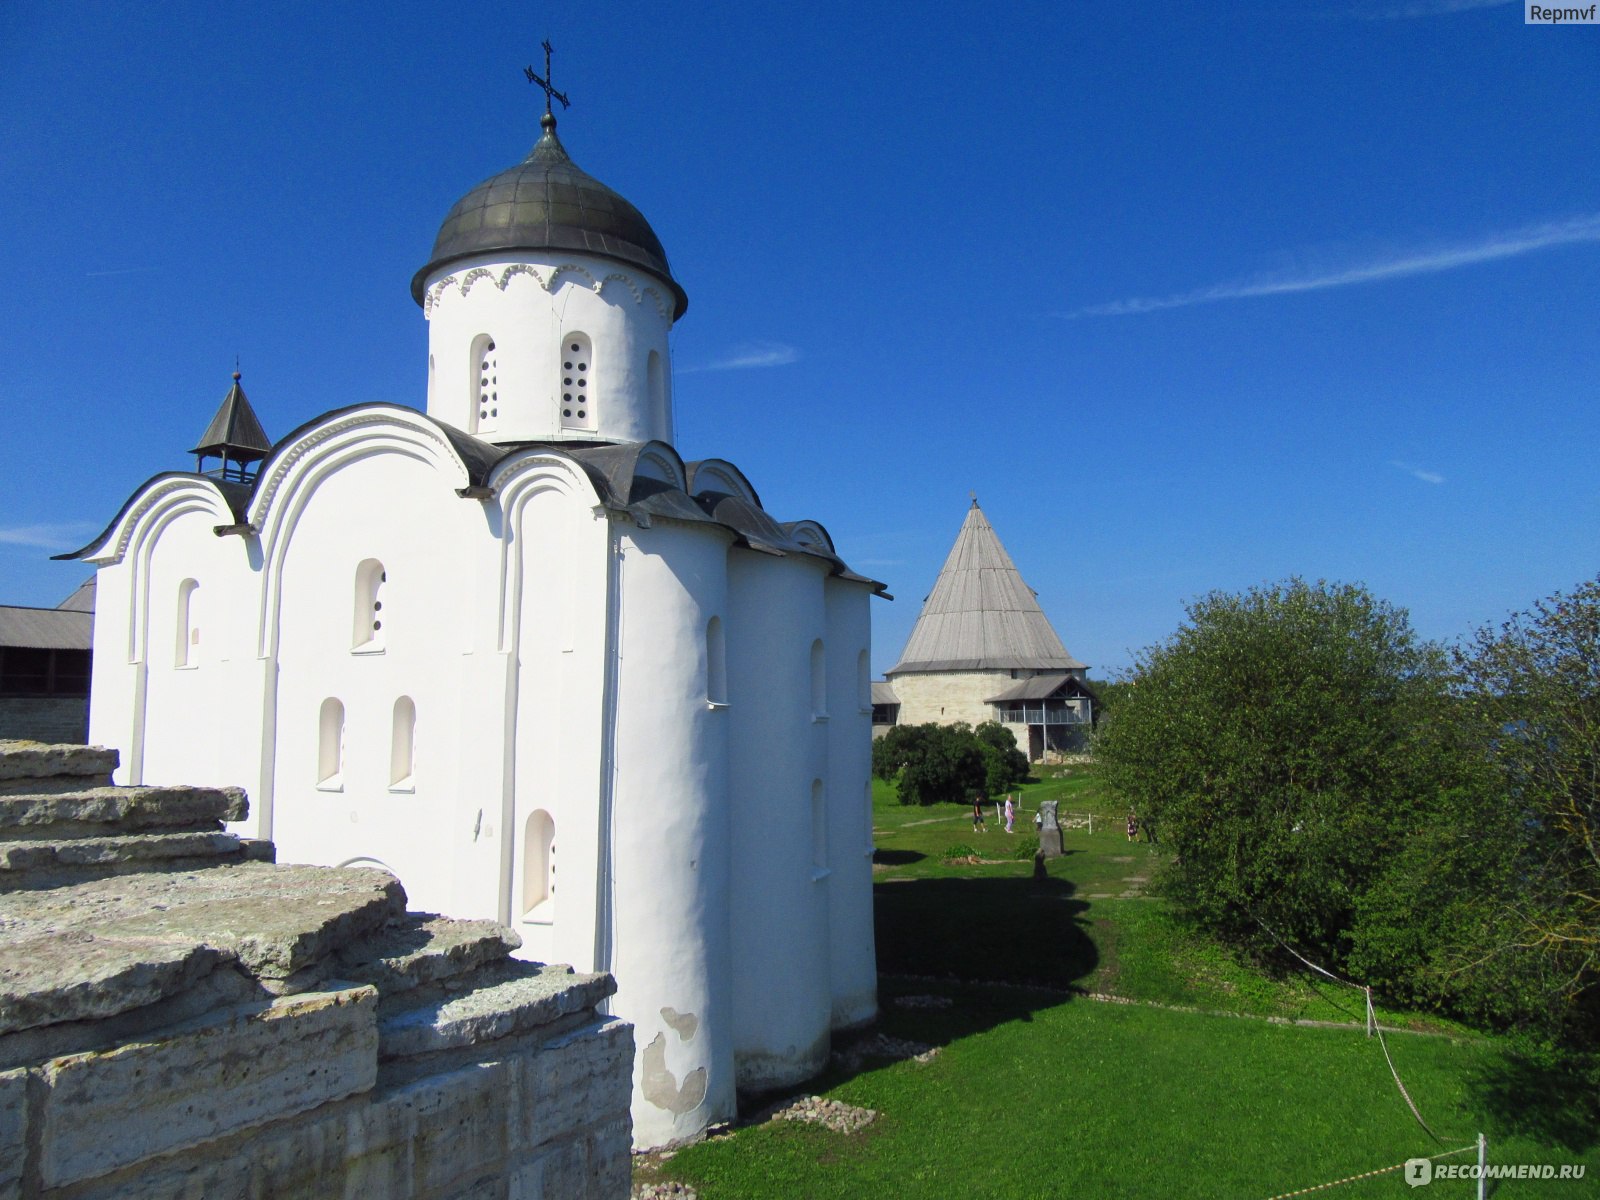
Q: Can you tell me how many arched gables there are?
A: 6